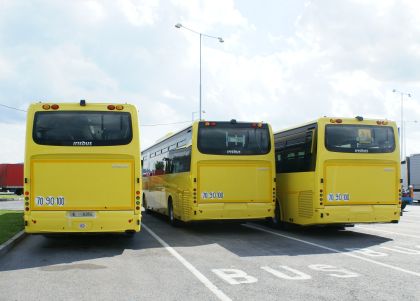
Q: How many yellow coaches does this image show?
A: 3